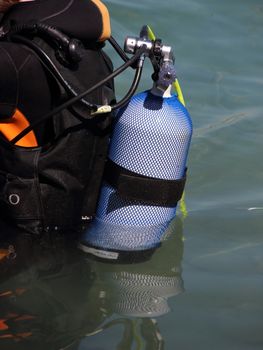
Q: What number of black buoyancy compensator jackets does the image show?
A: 1